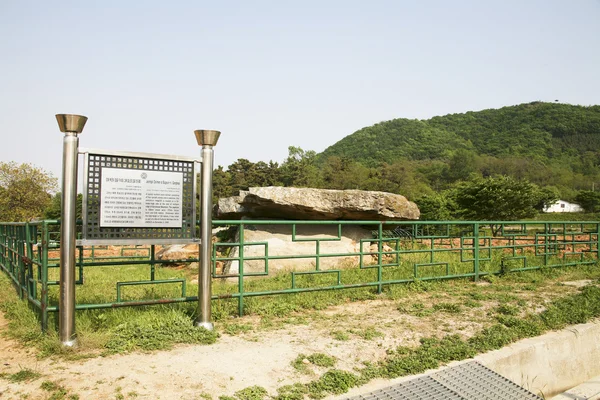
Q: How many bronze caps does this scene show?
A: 2